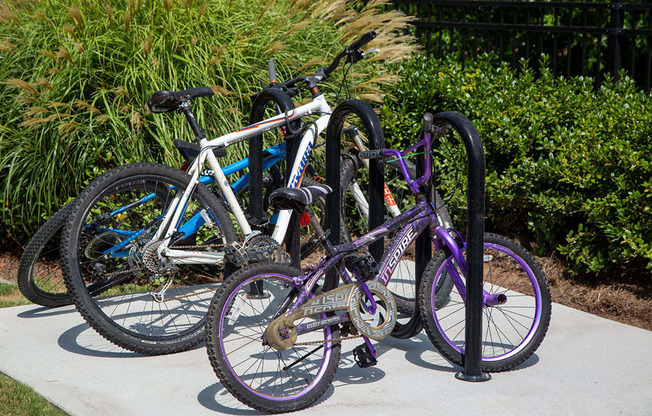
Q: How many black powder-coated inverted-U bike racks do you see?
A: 3